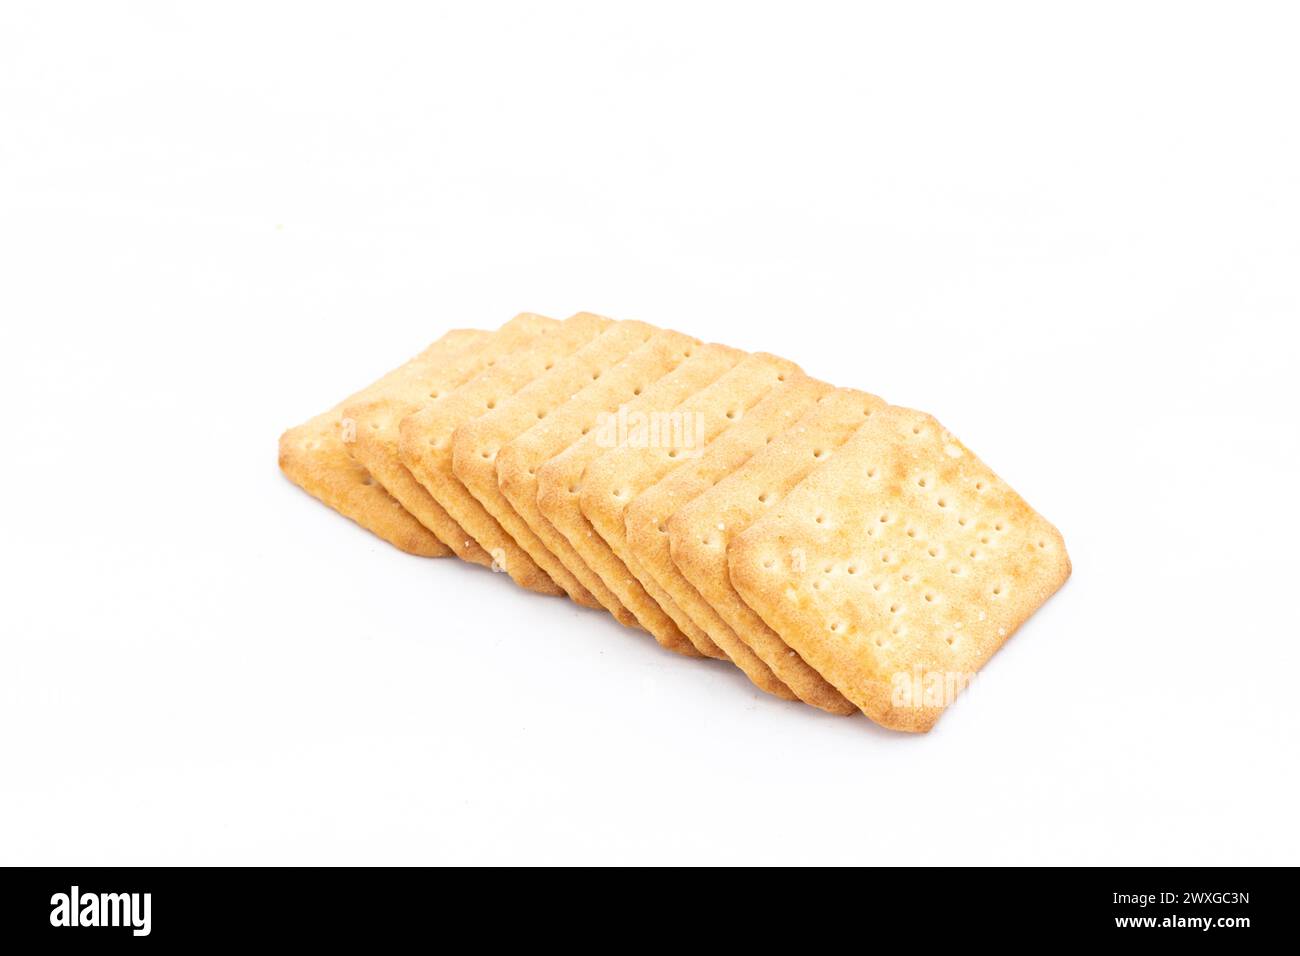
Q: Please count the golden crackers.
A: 10